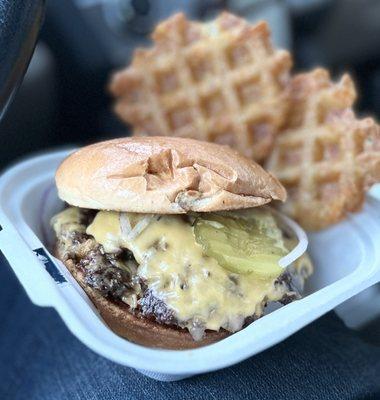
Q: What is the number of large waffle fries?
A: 2